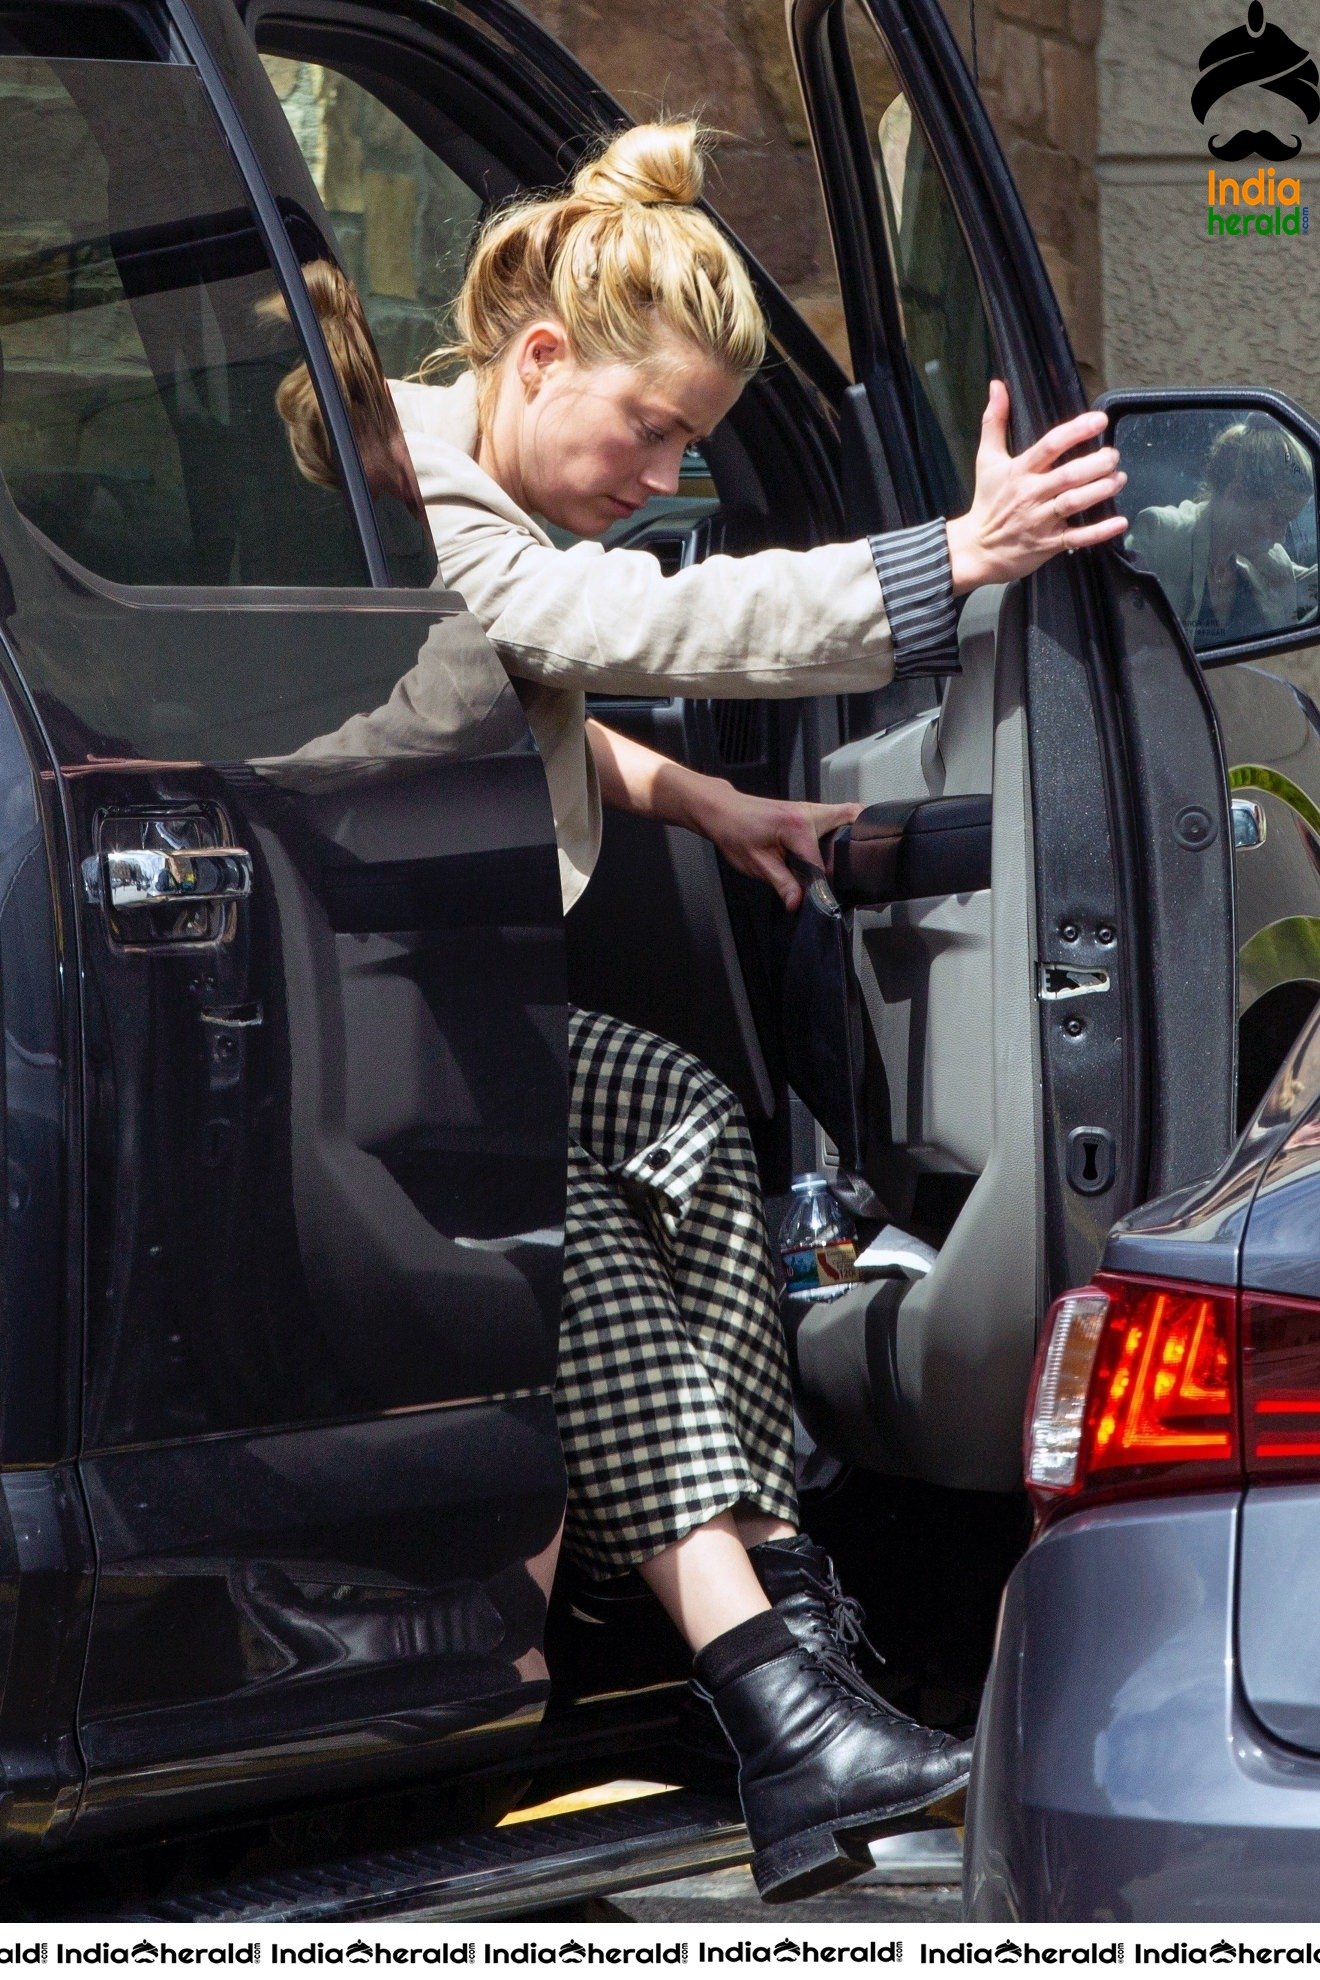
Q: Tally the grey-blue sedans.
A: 1